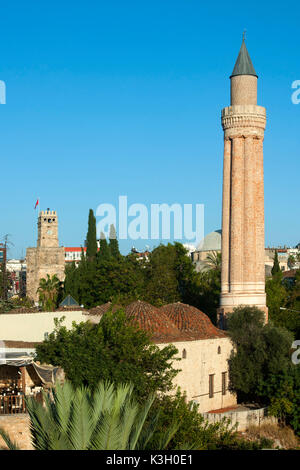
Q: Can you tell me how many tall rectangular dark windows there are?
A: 2